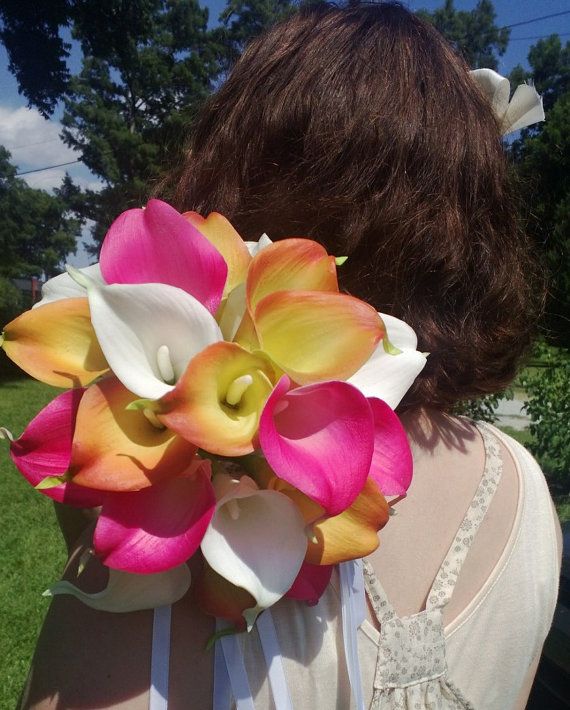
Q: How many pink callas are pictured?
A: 6